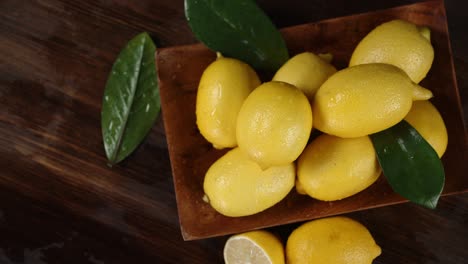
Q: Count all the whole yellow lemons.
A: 9